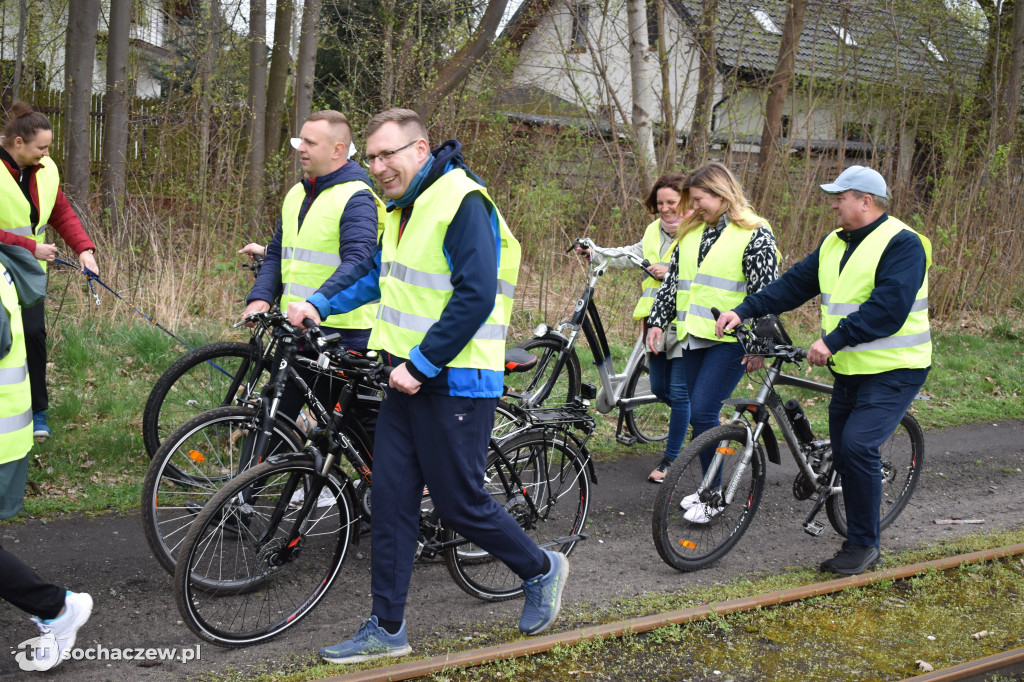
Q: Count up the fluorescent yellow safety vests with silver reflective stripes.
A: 7